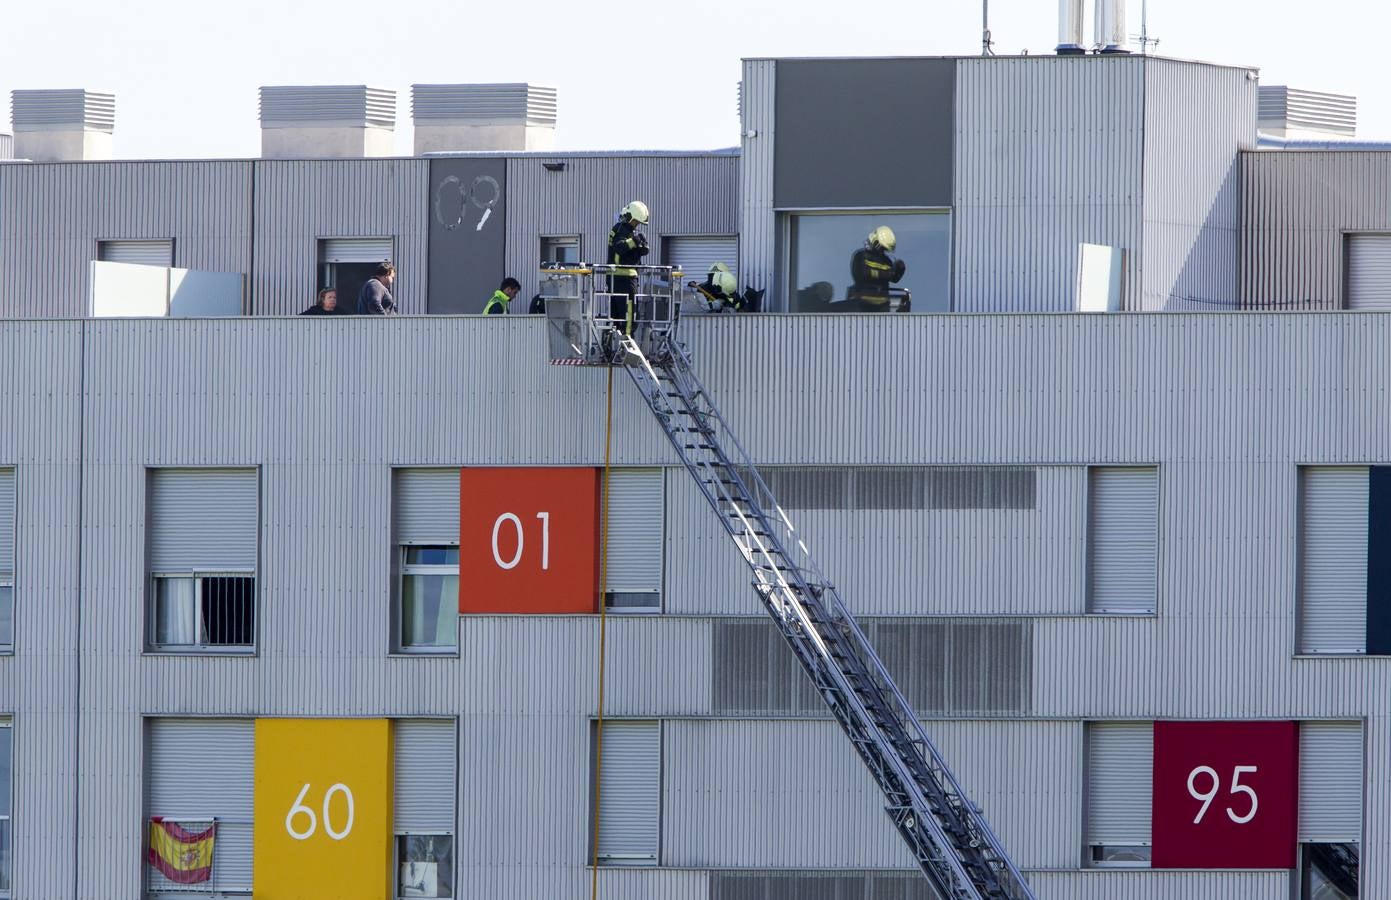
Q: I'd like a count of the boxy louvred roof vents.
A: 4